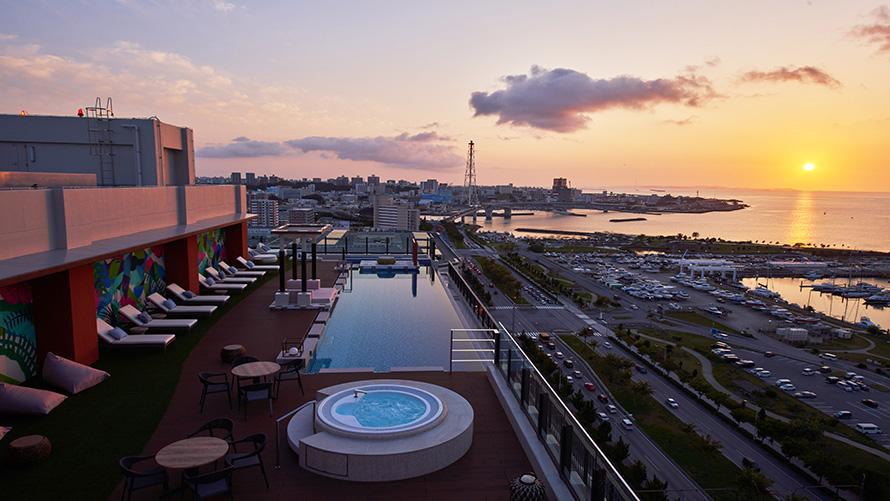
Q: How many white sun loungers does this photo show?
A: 10